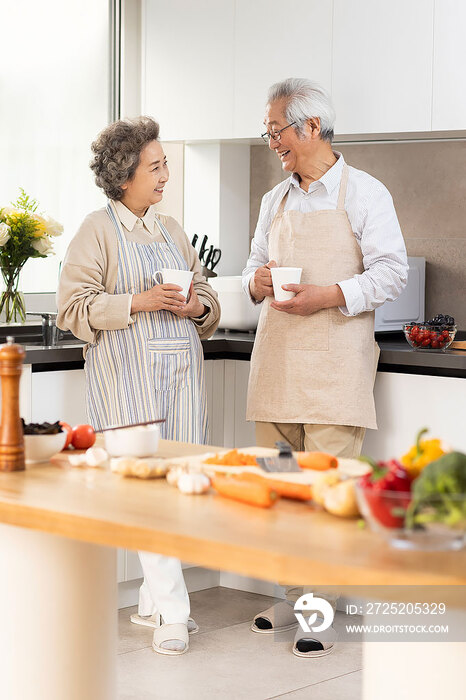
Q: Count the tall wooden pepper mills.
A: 1